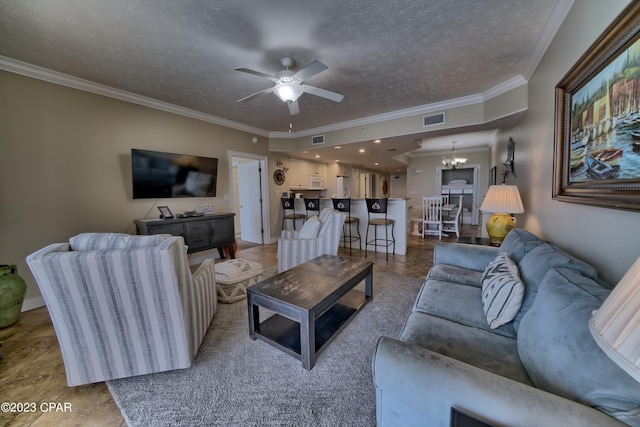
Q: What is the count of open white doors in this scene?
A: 1